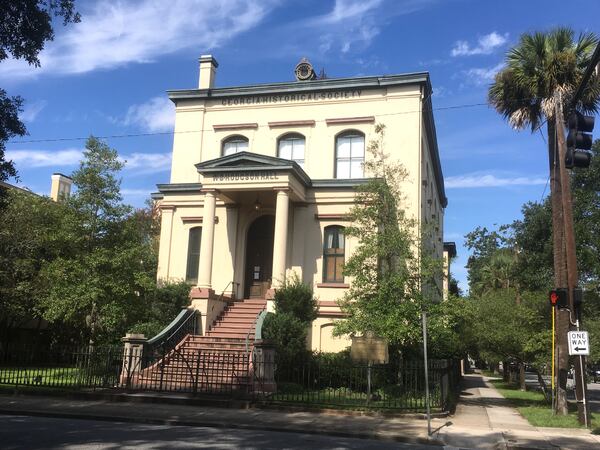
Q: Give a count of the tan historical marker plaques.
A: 1